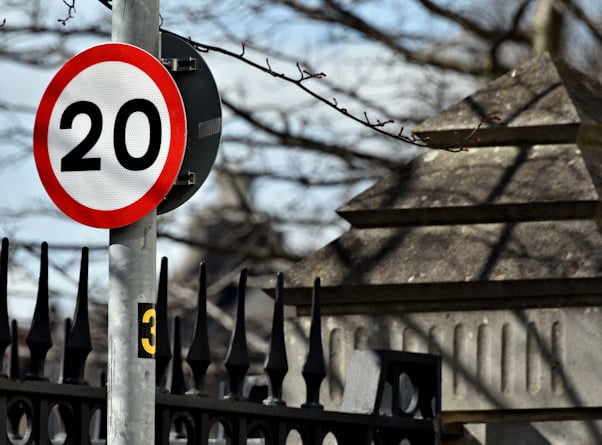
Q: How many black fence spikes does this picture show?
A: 11